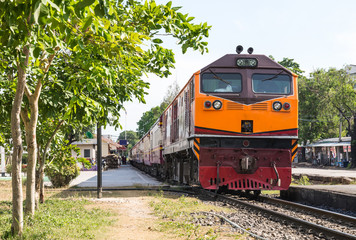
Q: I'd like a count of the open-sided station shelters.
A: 1